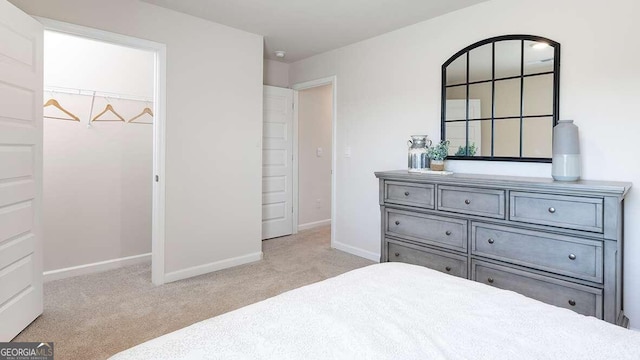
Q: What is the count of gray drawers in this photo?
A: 7